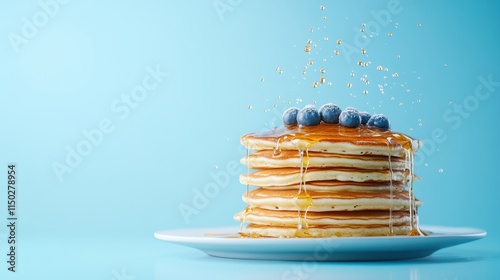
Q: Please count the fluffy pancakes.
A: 7